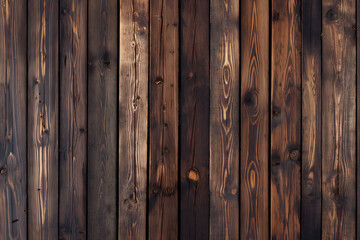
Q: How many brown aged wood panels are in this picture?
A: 12